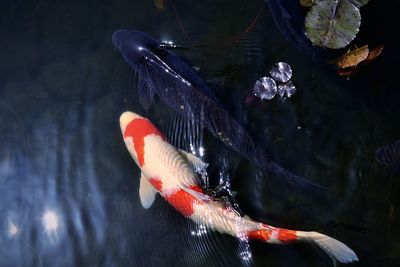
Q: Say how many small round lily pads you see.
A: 3